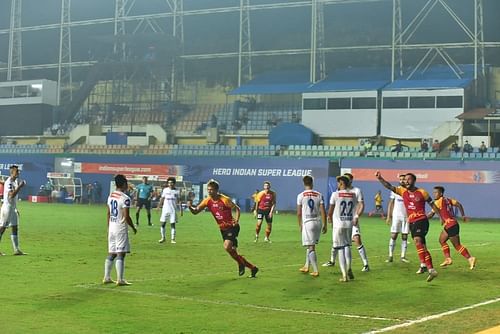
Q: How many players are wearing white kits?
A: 7